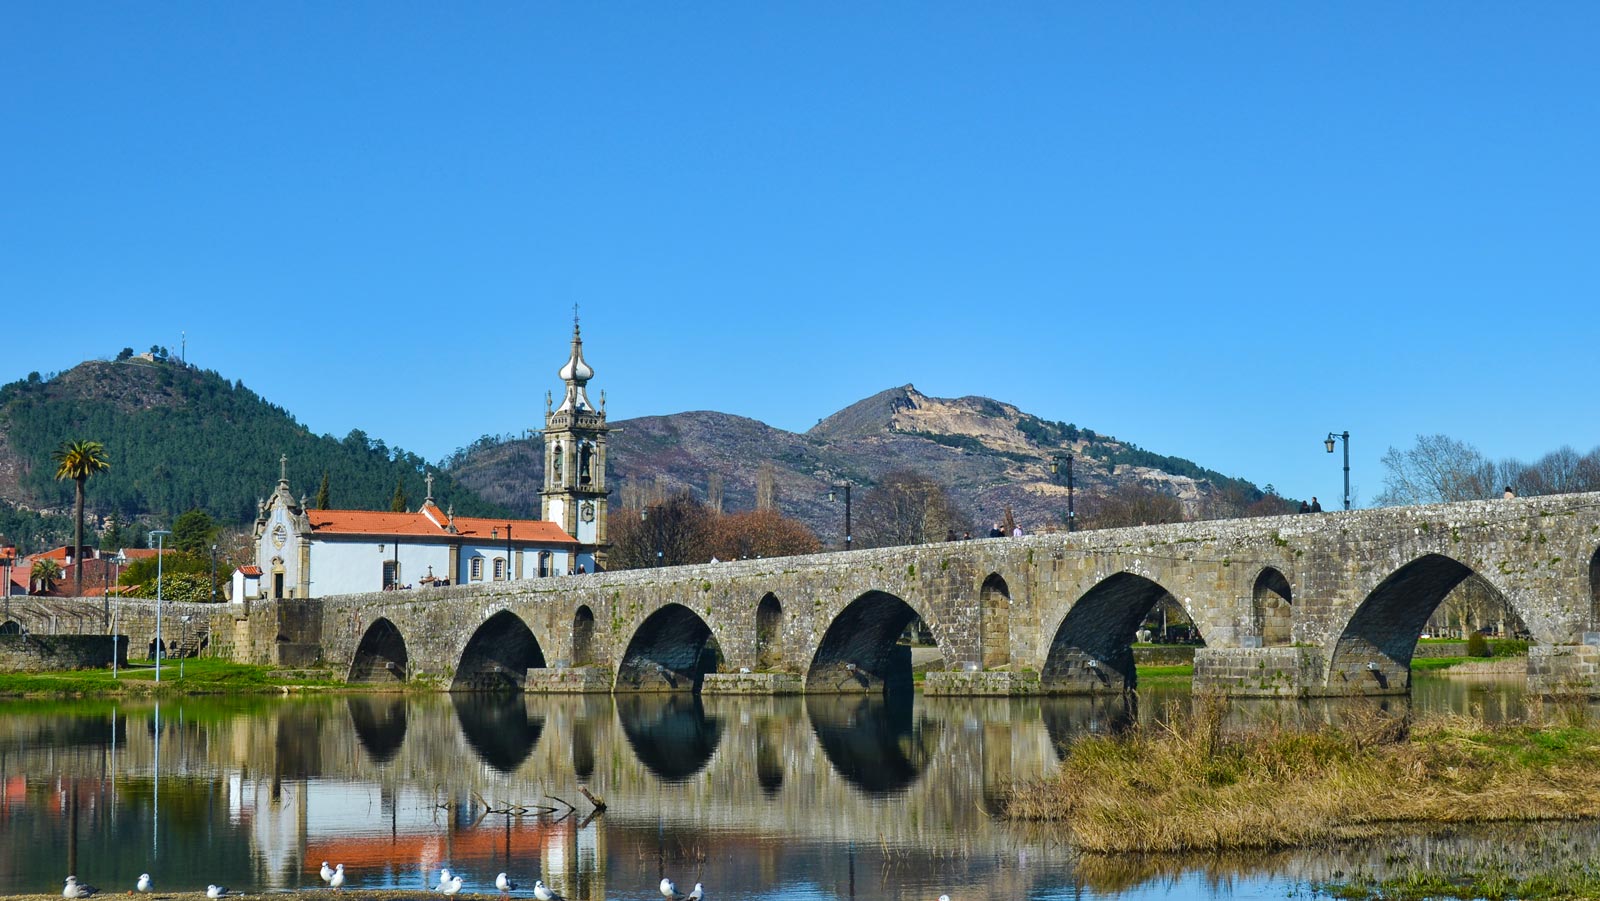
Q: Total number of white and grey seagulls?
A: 12